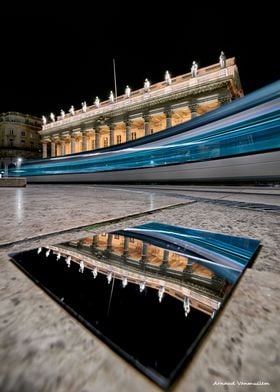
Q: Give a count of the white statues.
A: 12